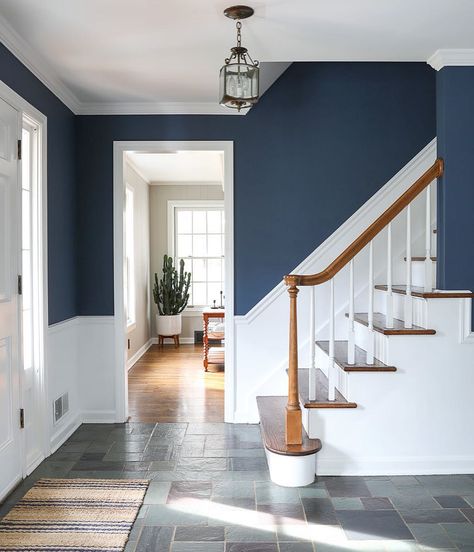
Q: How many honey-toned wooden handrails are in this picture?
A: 1